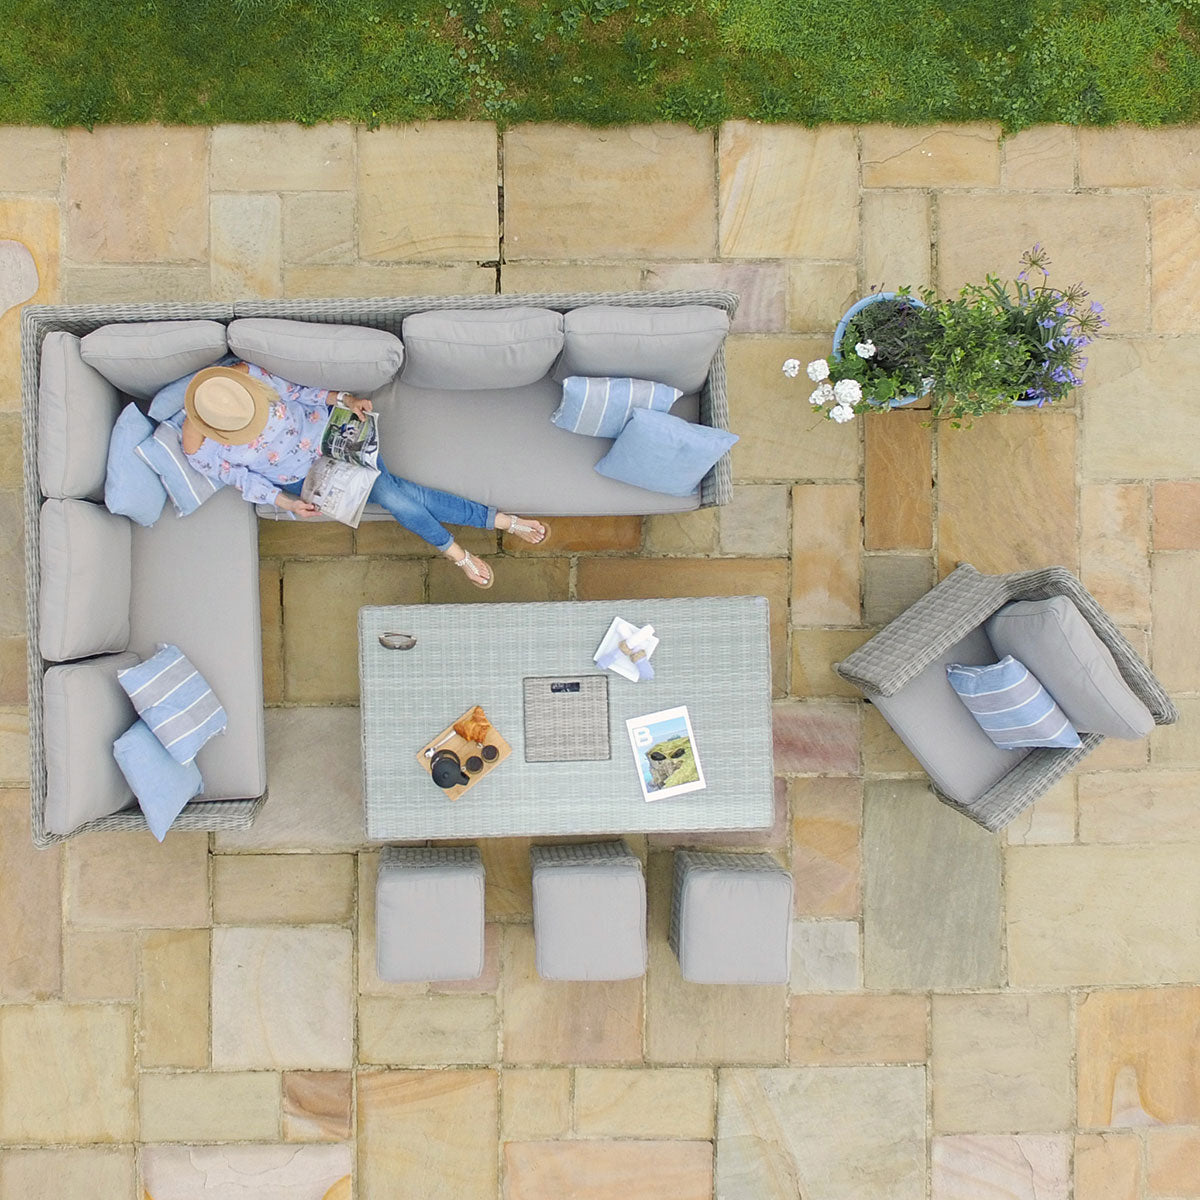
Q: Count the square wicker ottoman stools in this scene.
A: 3